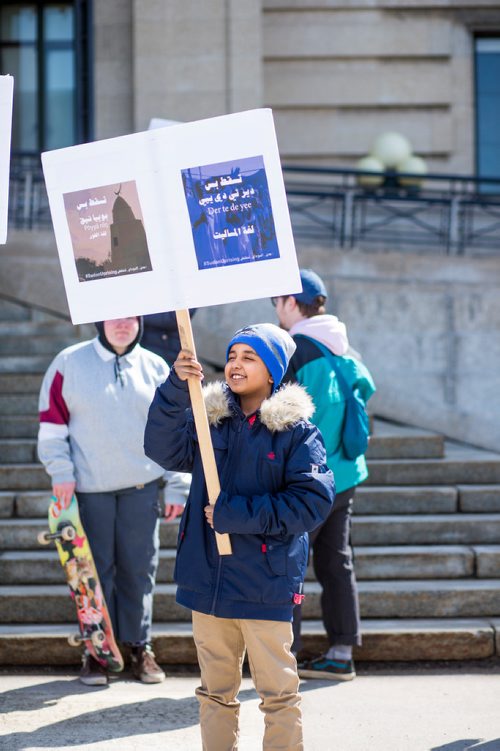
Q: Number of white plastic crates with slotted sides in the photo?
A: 0